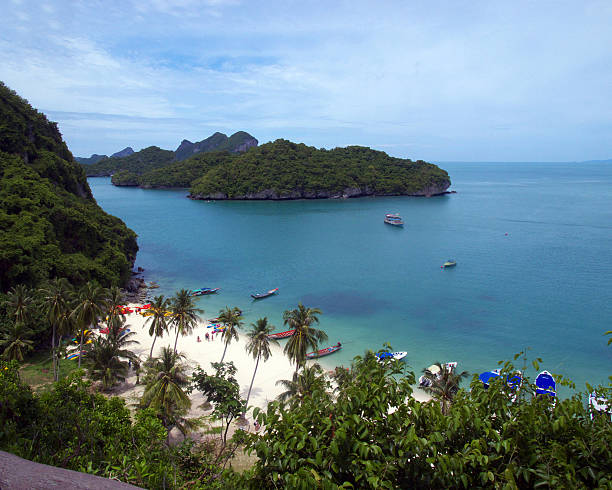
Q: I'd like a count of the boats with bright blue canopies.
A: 4